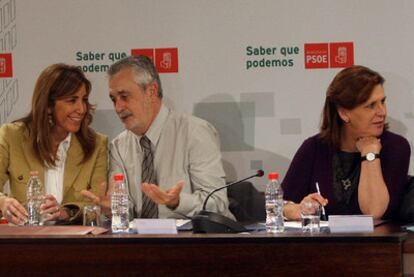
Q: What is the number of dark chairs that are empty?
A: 1